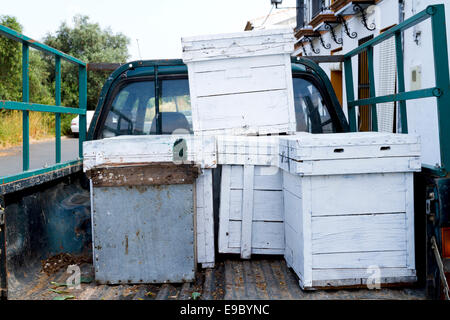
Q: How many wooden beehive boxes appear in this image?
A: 4